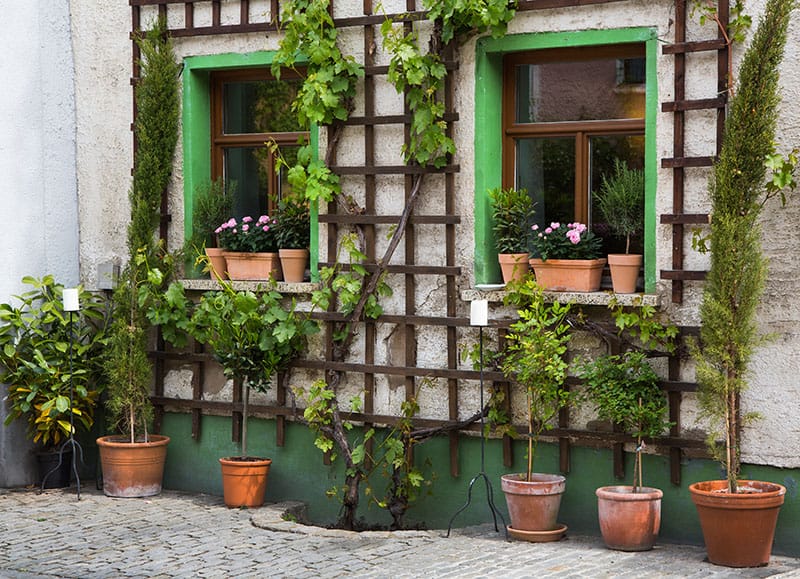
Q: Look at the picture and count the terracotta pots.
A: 11